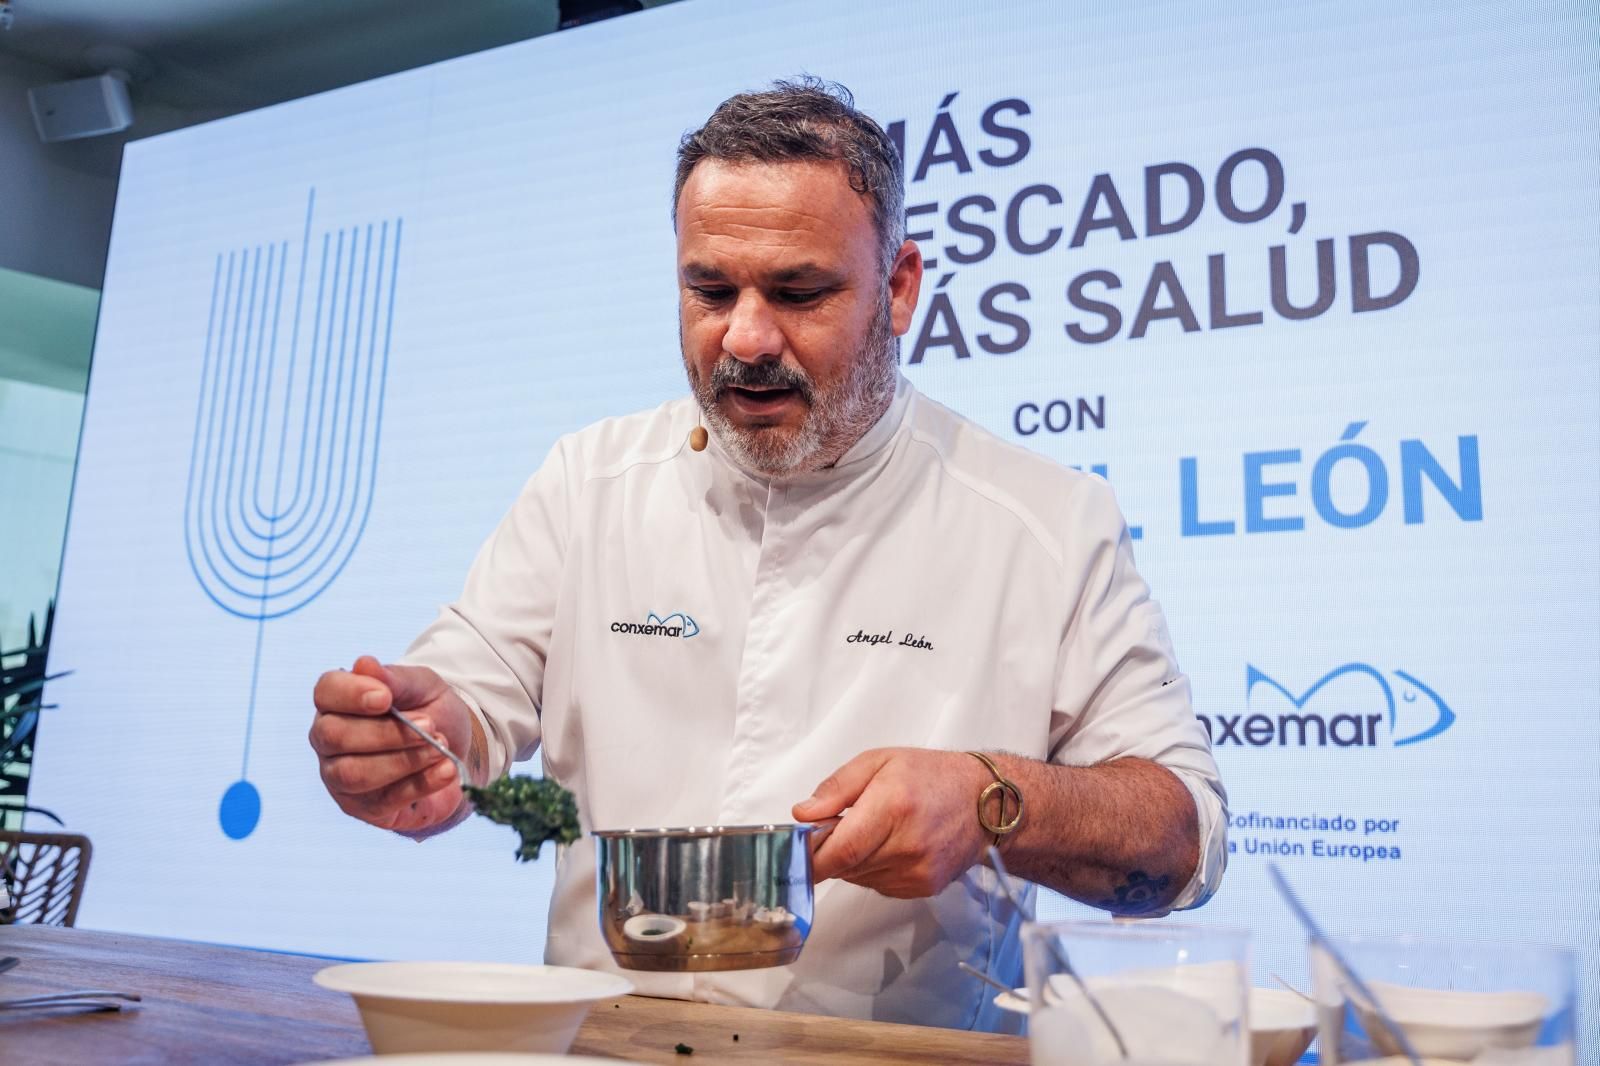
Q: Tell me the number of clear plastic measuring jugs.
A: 2